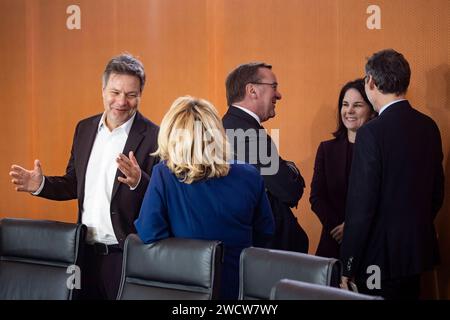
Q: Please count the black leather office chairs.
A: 4